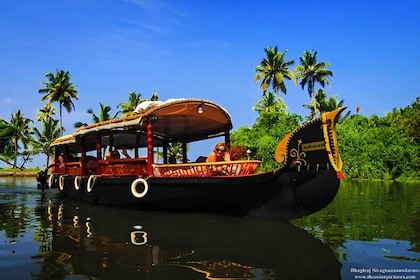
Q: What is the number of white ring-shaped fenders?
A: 5